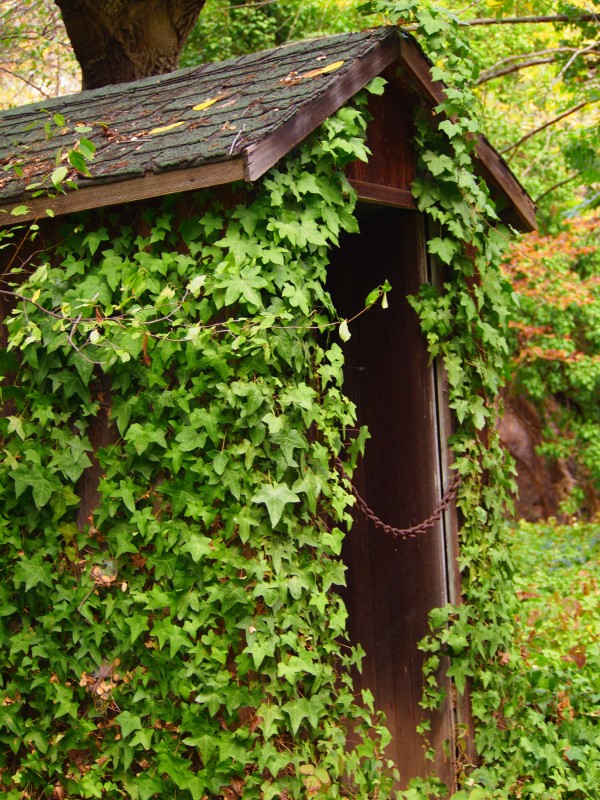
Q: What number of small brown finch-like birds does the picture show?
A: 0